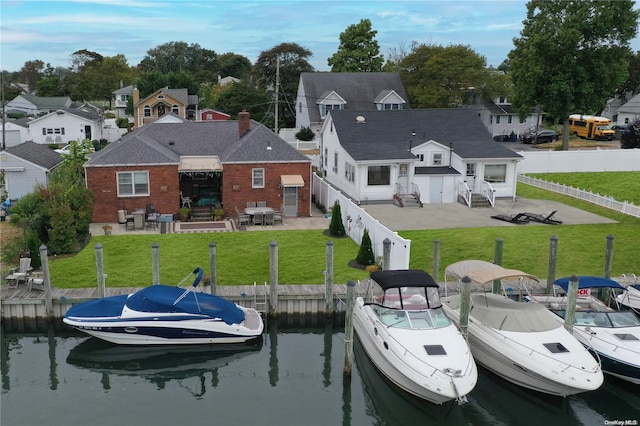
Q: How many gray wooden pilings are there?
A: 14